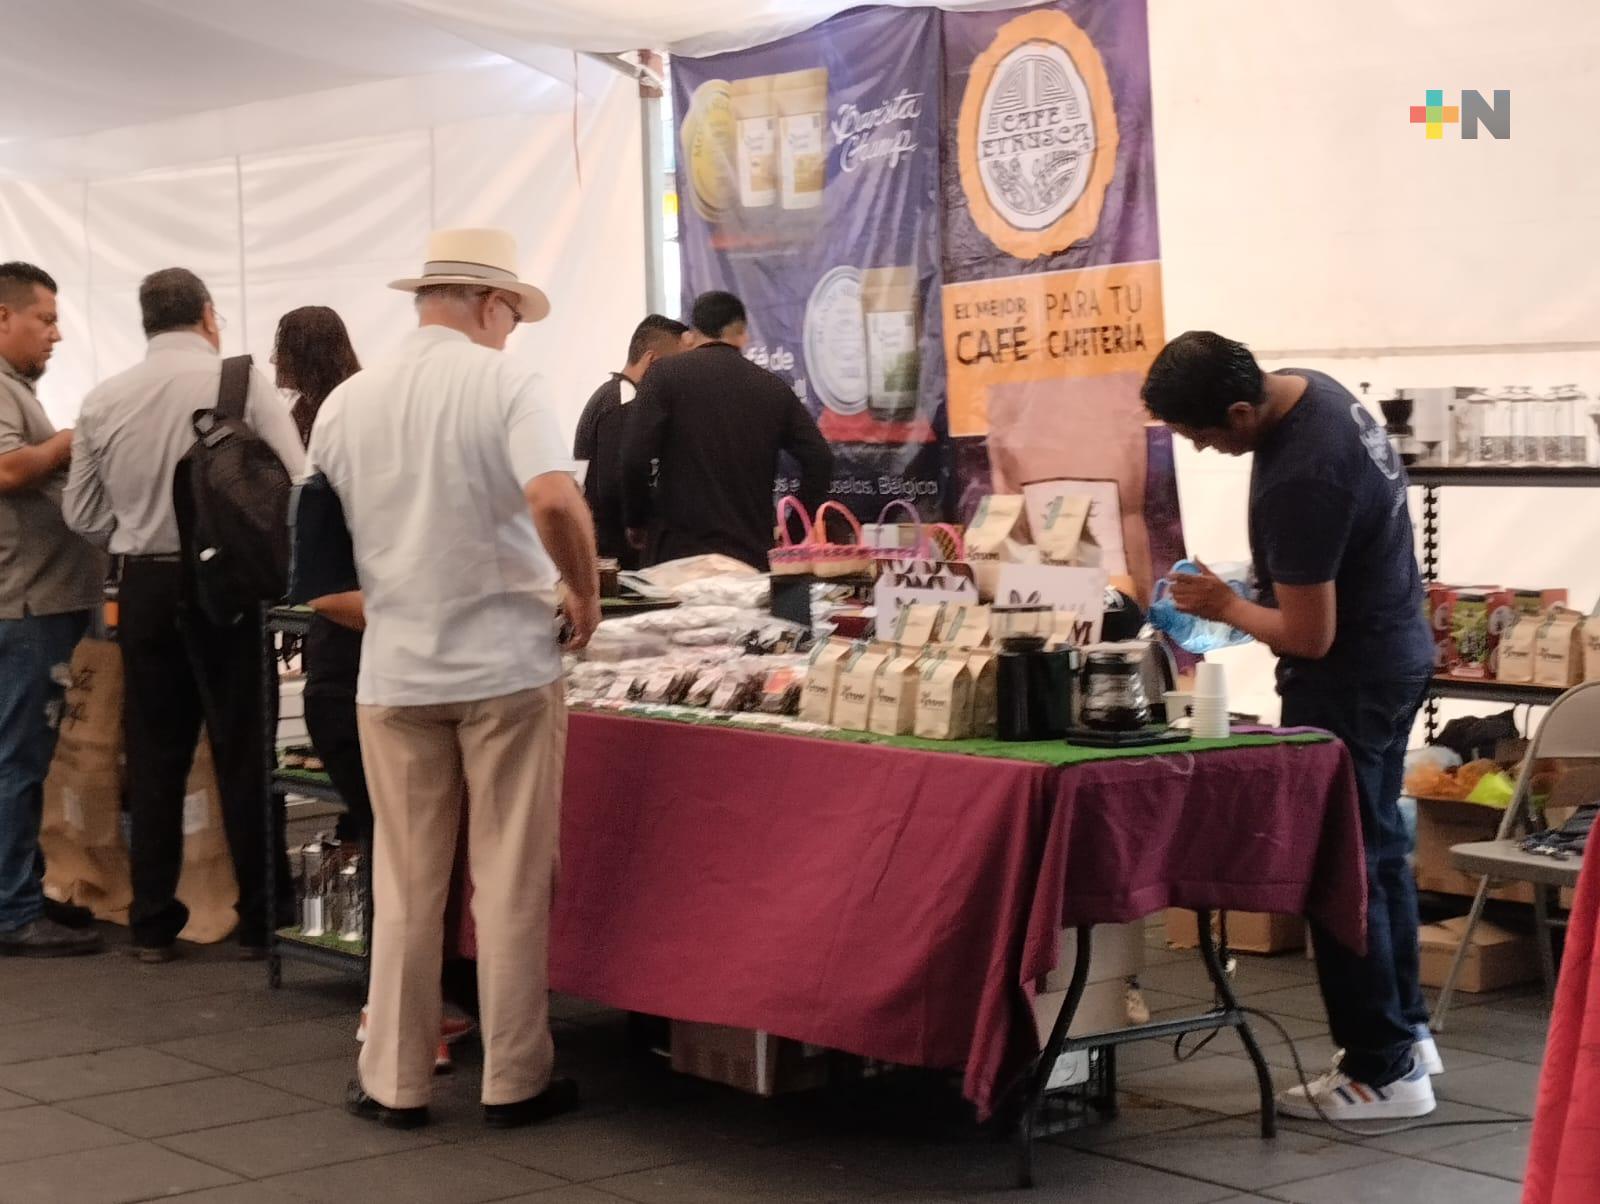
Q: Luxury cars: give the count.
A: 0